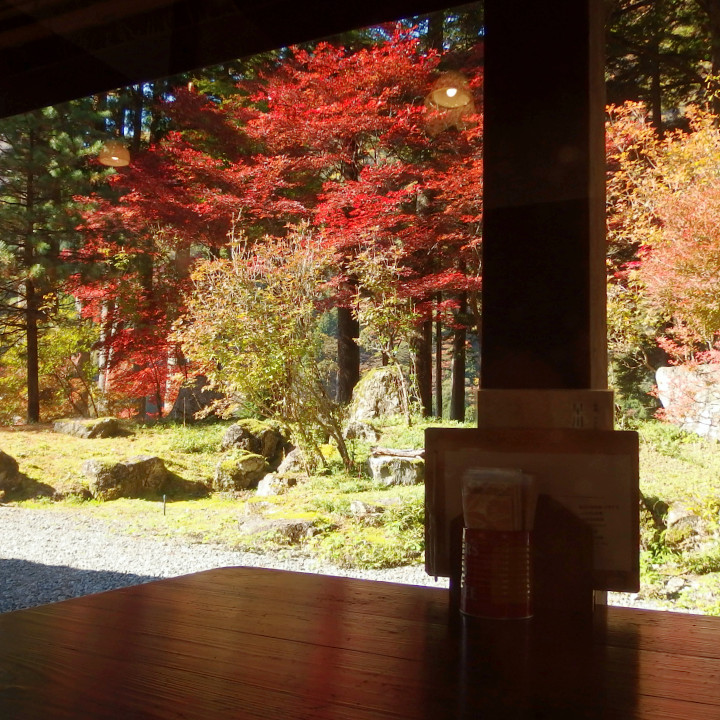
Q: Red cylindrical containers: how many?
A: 1